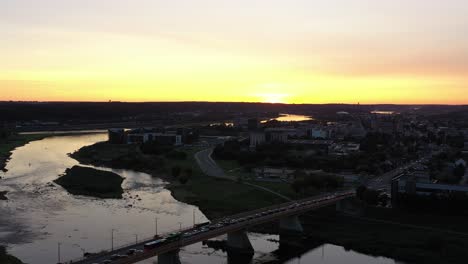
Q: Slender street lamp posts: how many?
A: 7